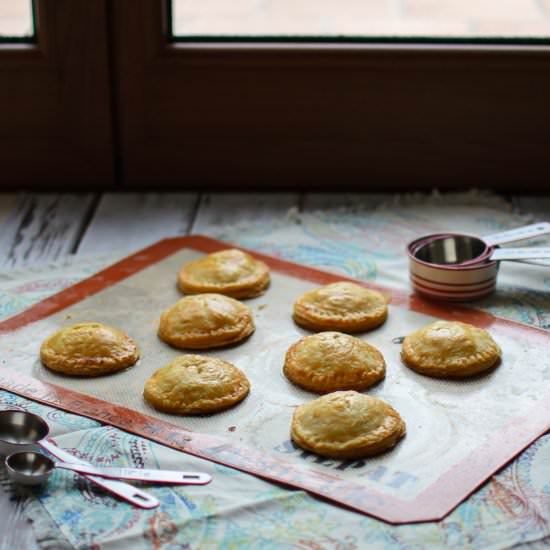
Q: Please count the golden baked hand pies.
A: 8